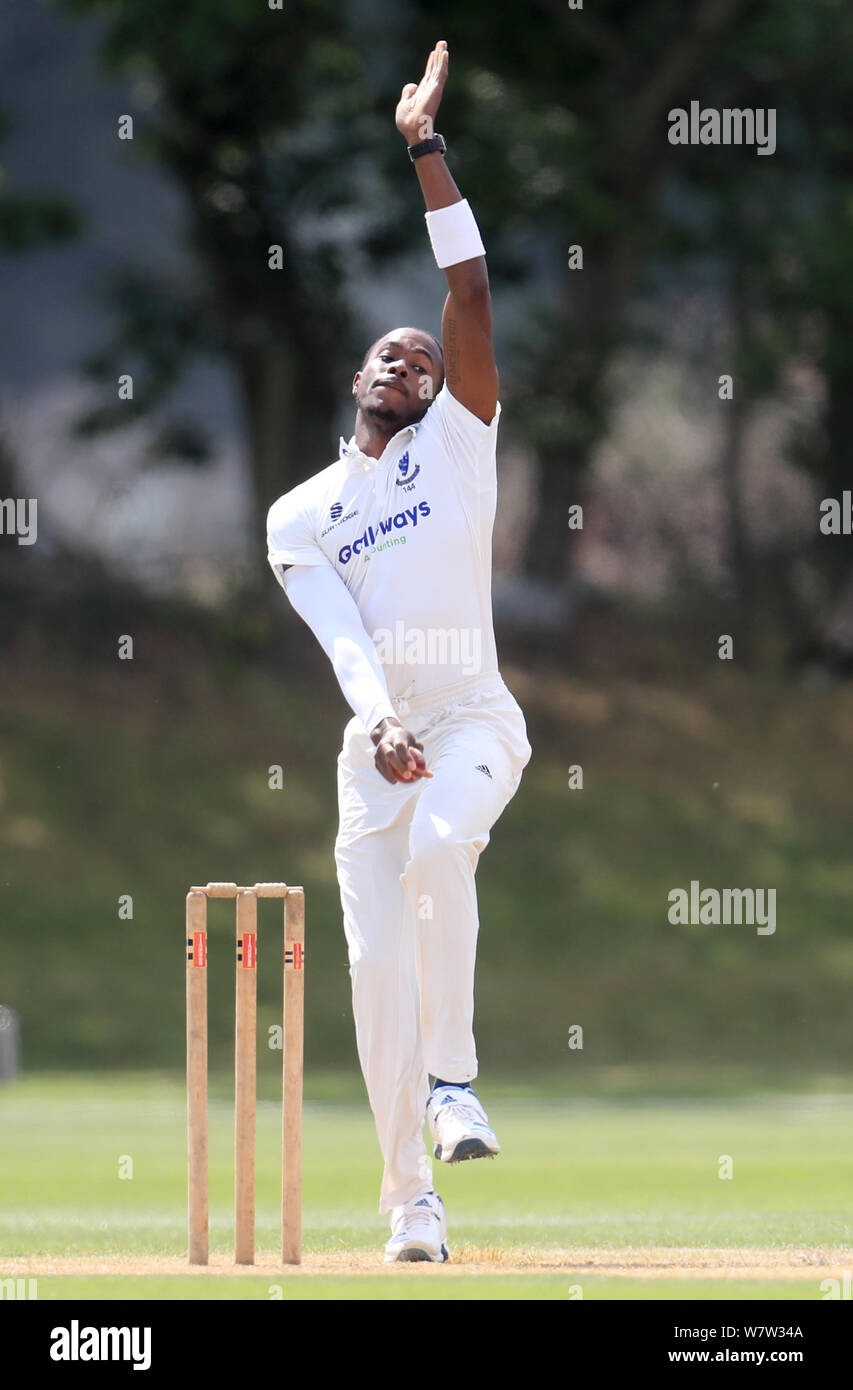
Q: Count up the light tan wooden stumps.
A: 3